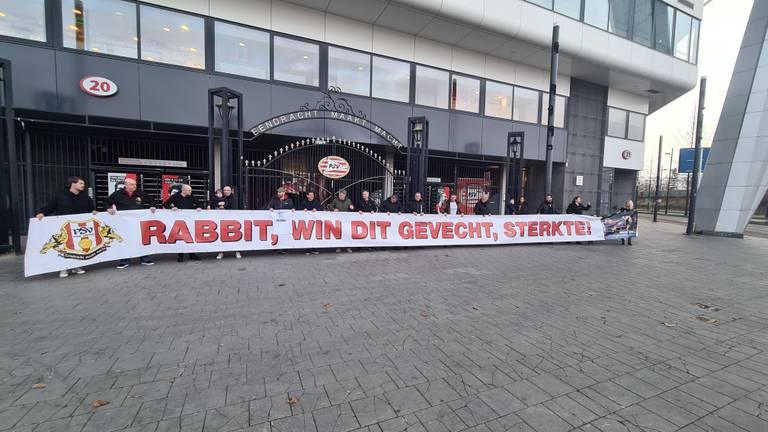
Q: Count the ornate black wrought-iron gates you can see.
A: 1